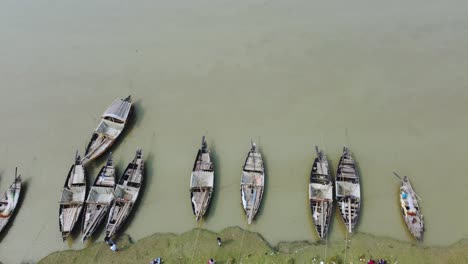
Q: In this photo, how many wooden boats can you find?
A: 10